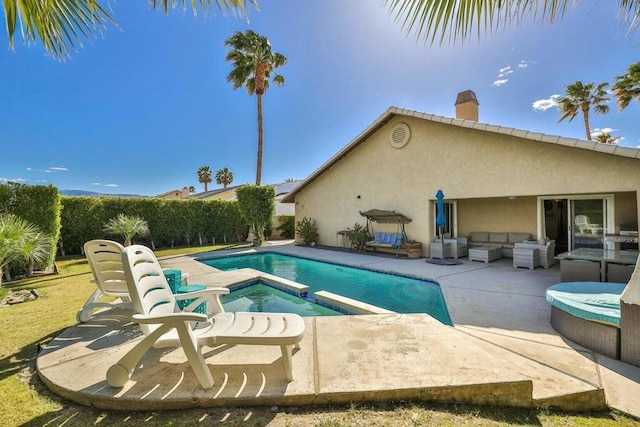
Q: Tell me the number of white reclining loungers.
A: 2